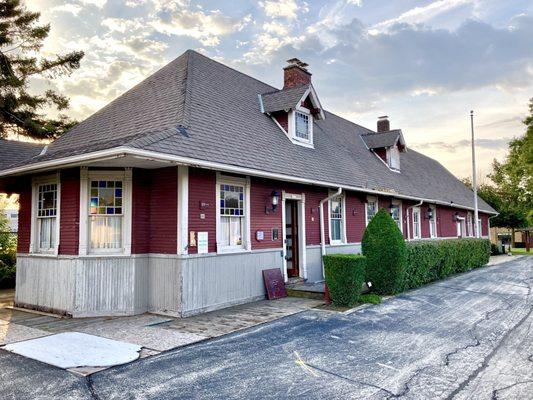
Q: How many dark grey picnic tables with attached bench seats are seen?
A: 0